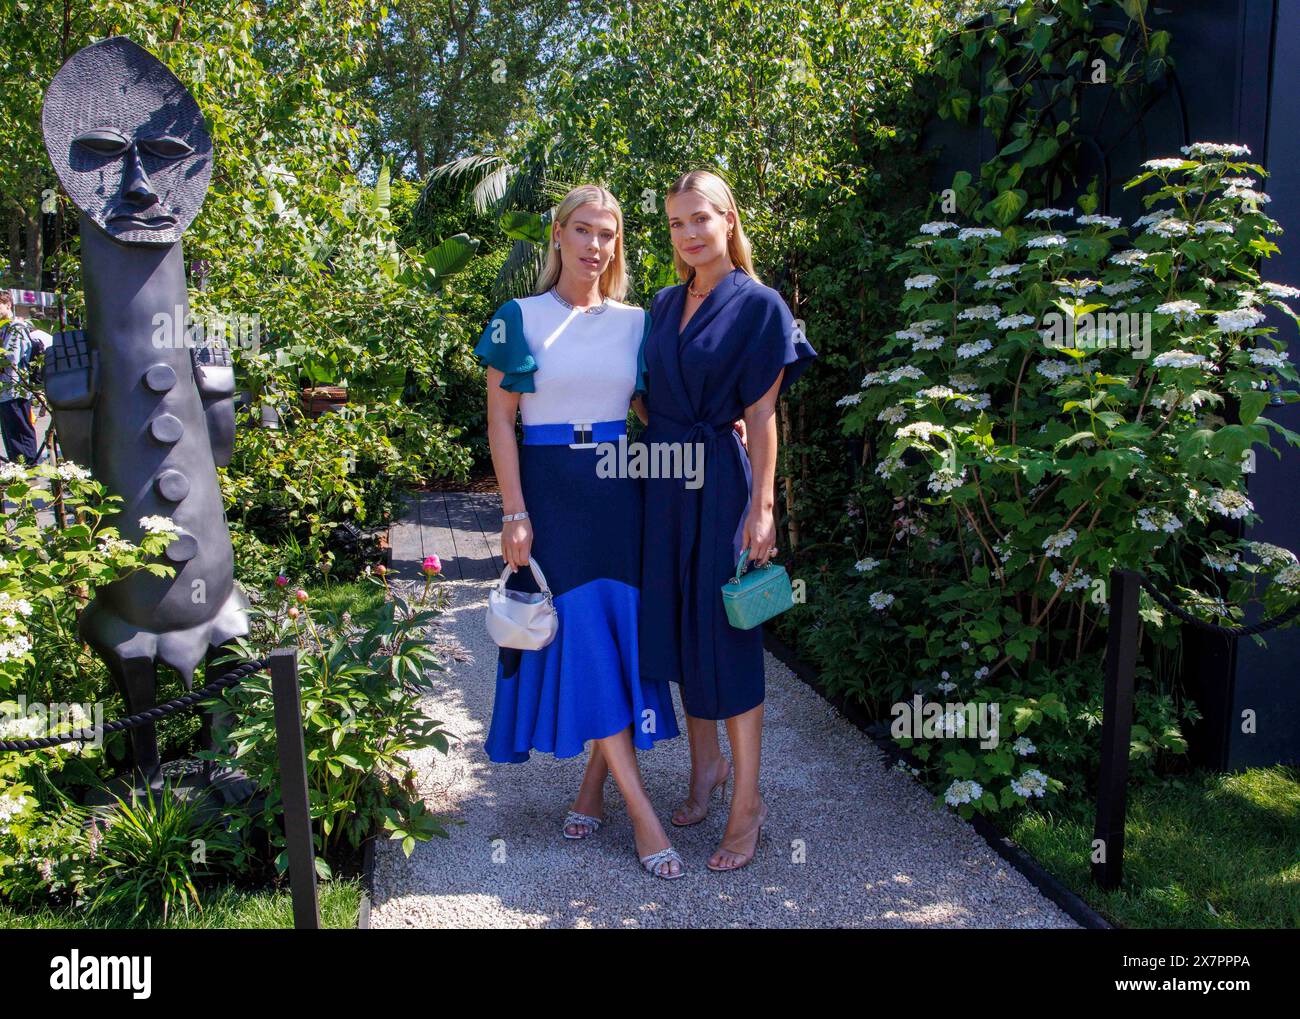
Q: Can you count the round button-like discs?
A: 4